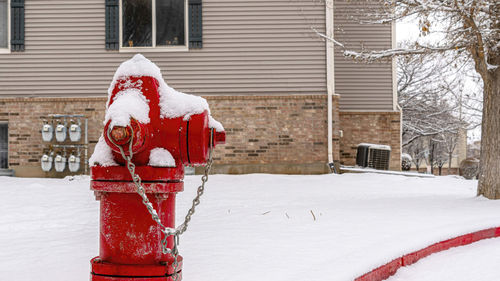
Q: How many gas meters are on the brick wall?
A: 6